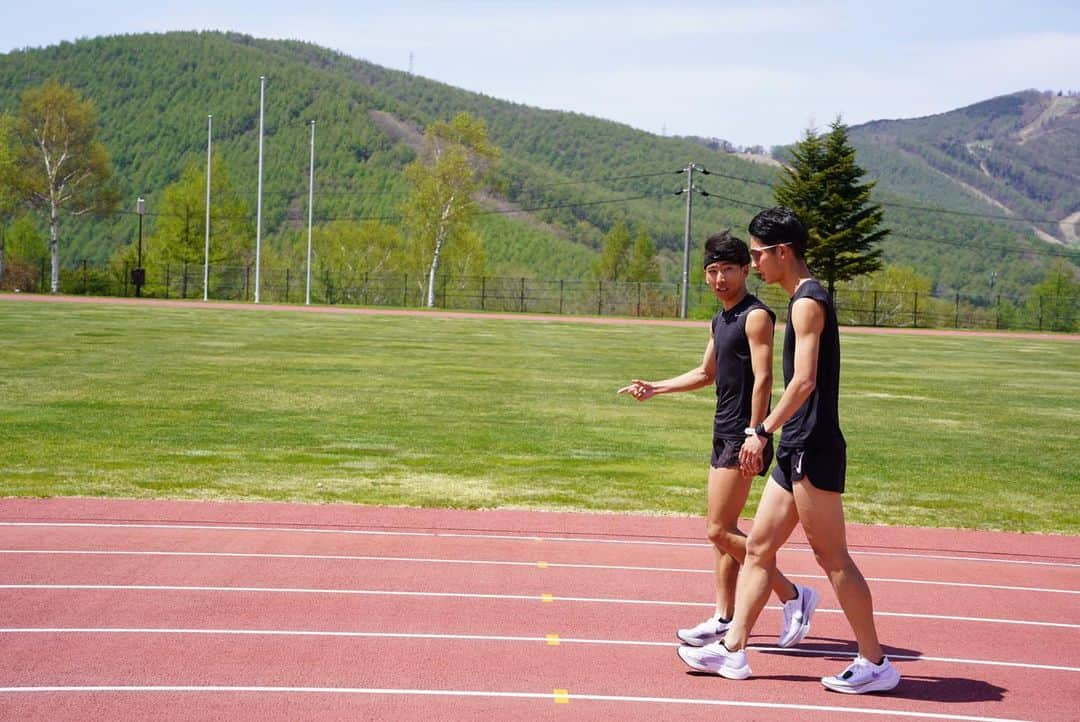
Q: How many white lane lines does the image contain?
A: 5